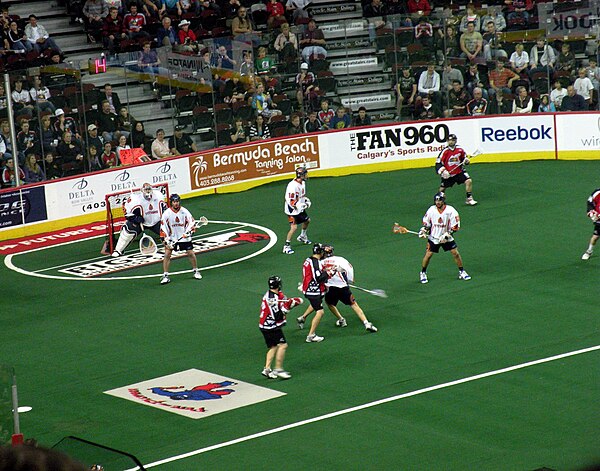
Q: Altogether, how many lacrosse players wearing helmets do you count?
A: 8